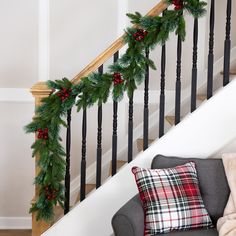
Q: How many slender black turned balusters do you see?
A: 11